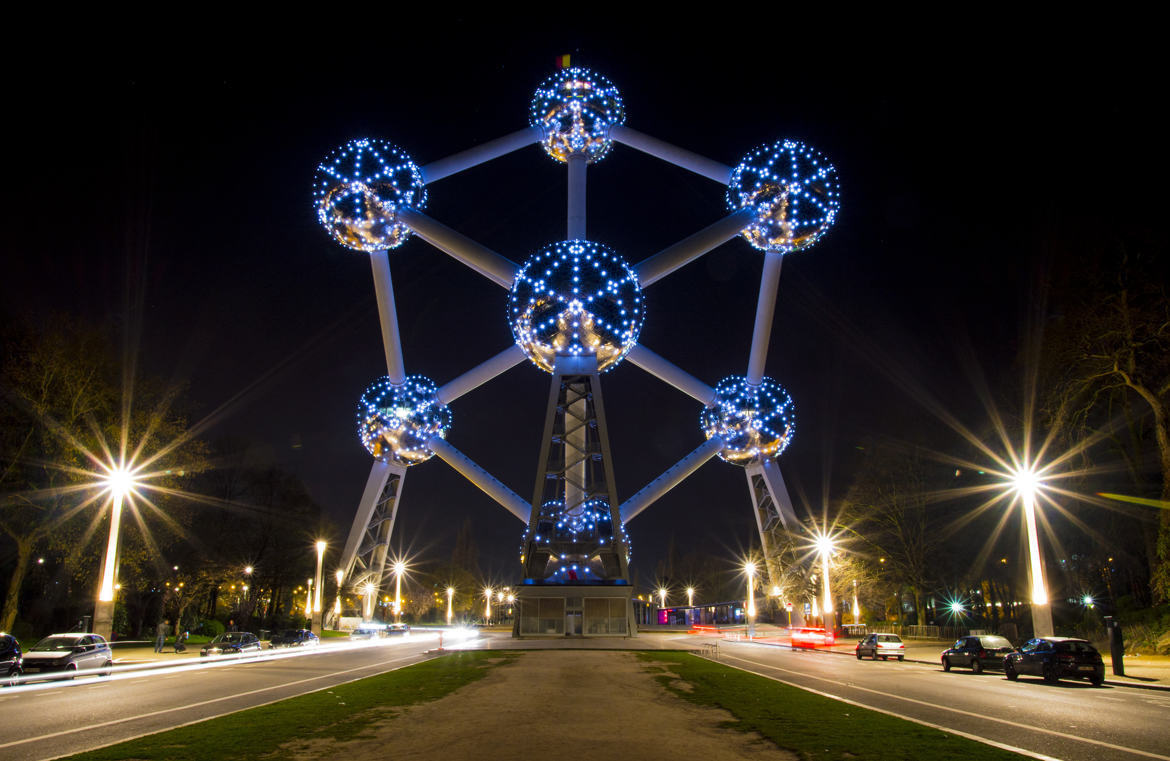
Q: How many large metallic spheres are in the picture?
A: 7